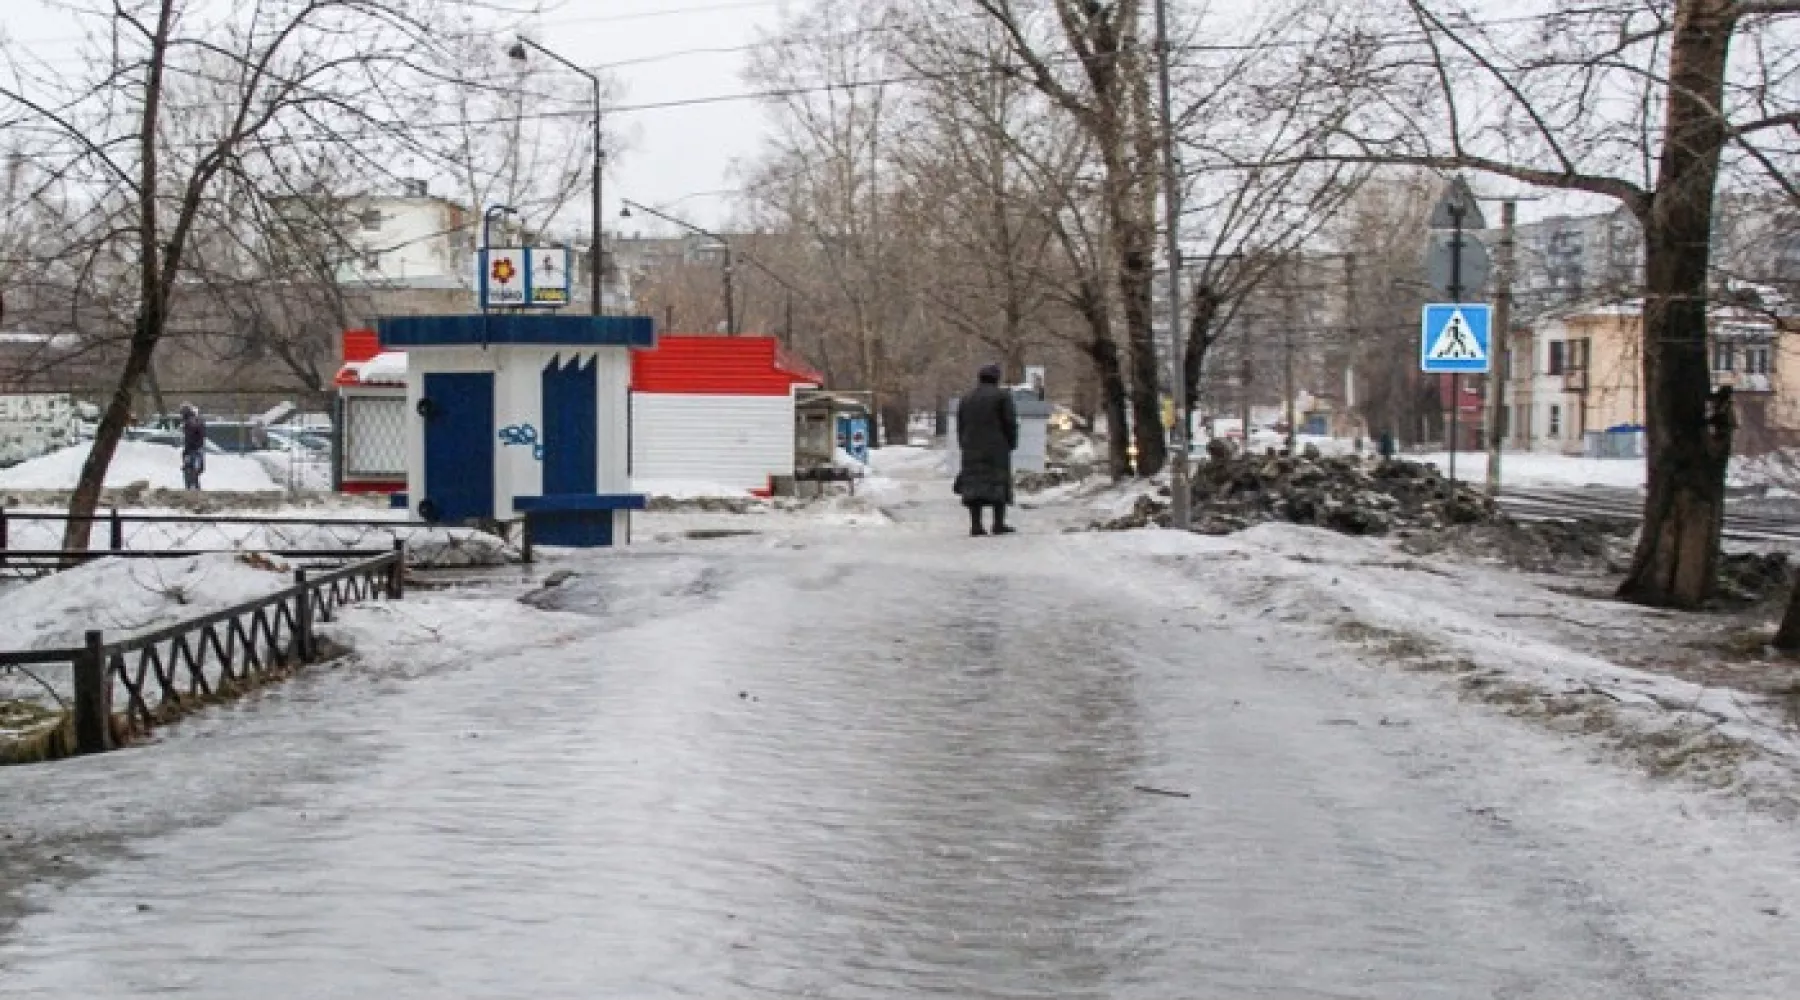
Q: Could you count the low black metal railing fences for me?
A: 2